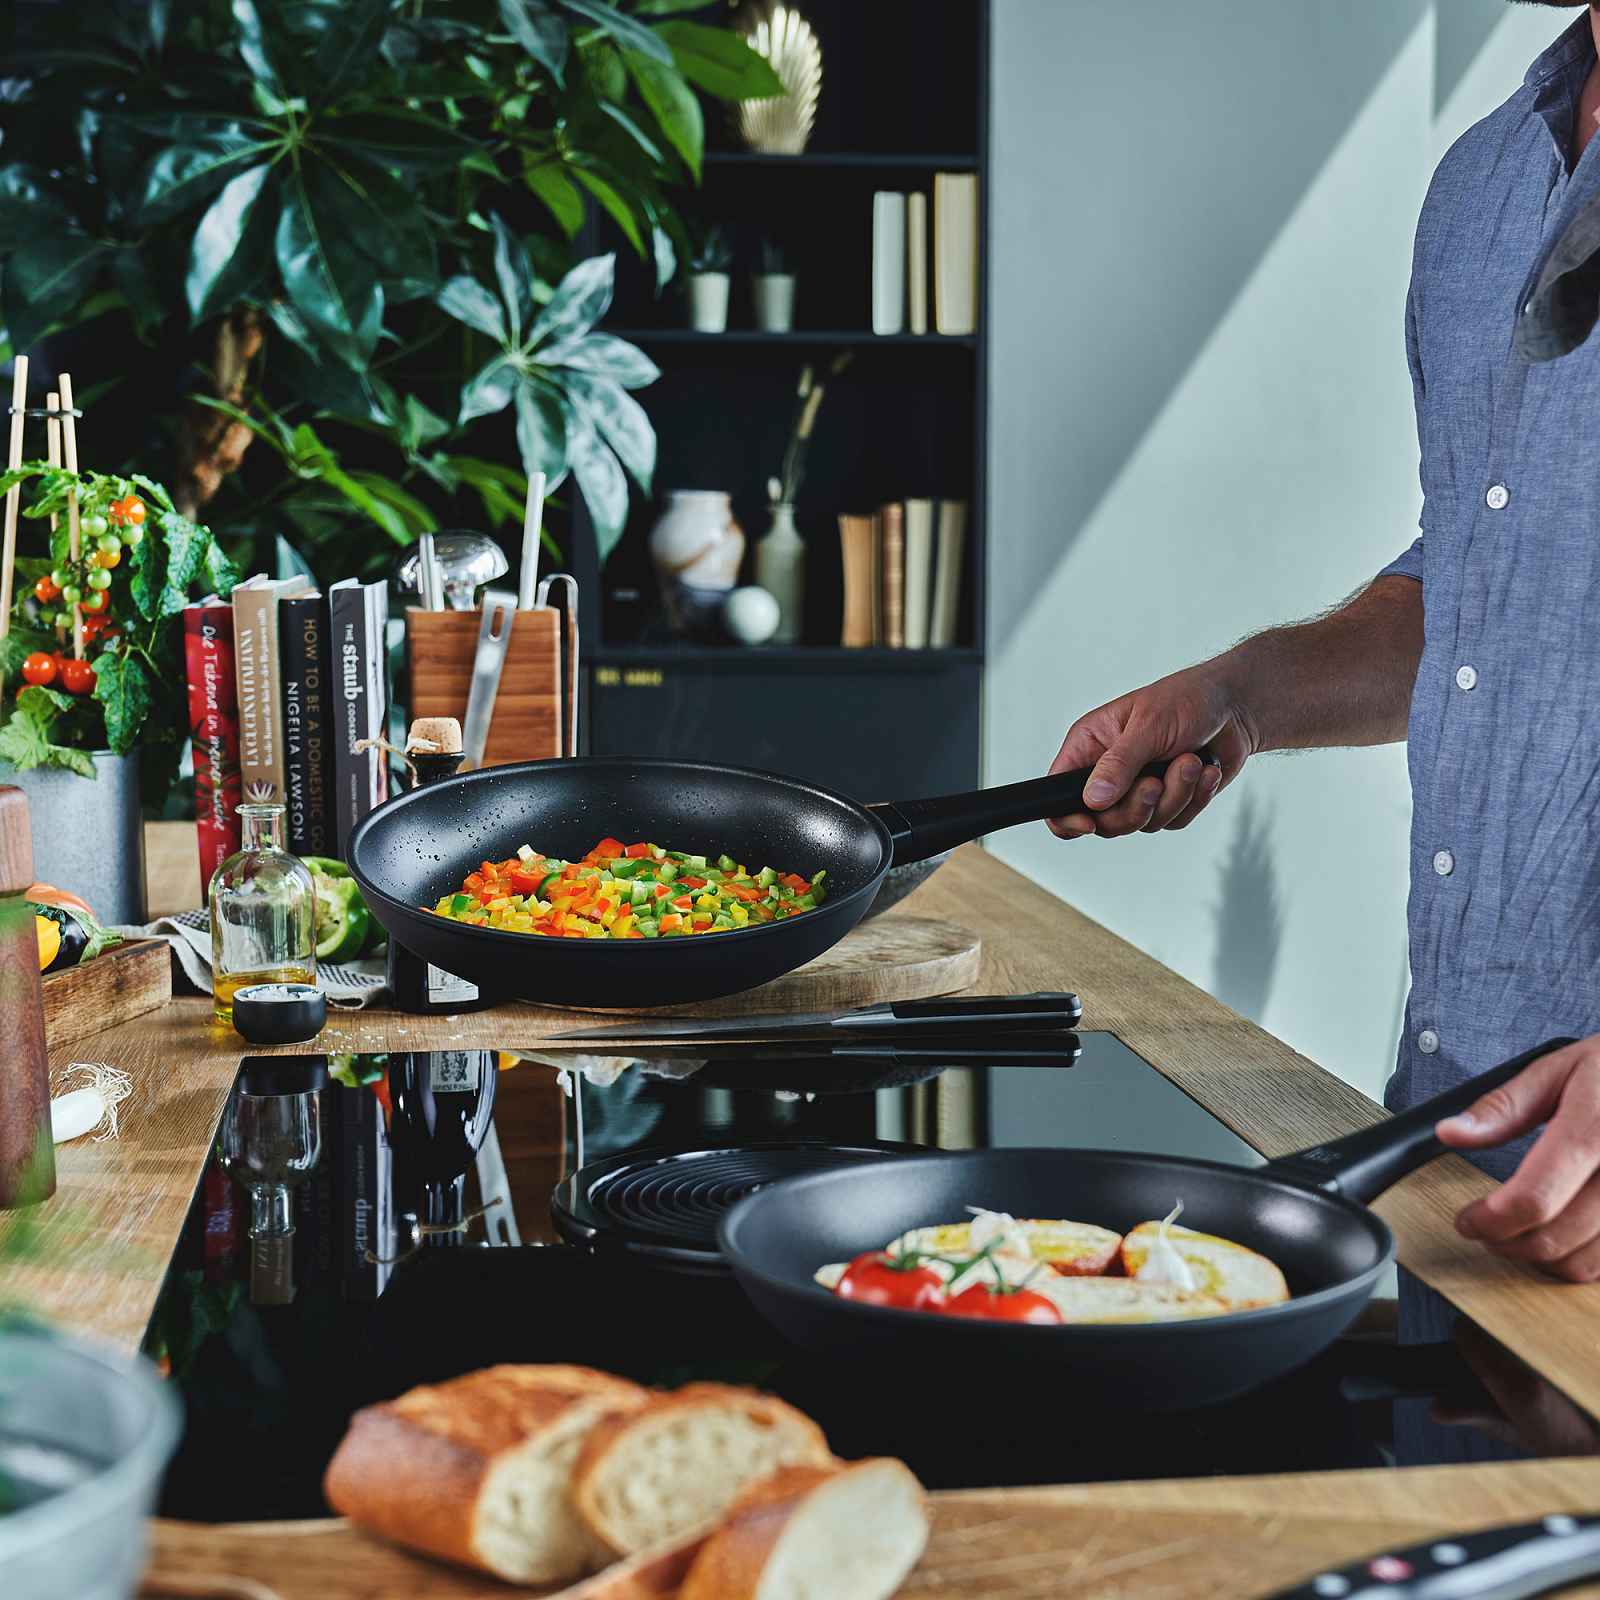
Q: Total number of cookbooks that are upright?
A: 4